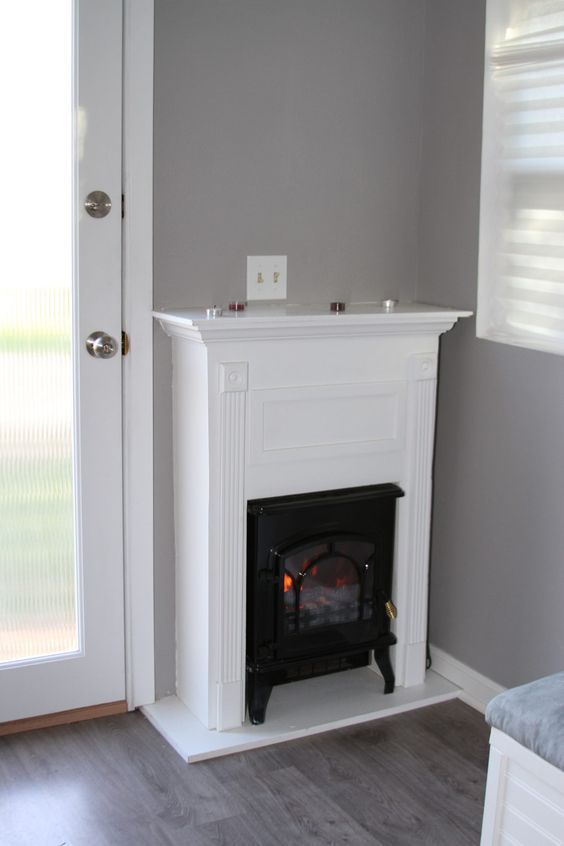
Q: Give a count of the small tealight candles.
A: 4